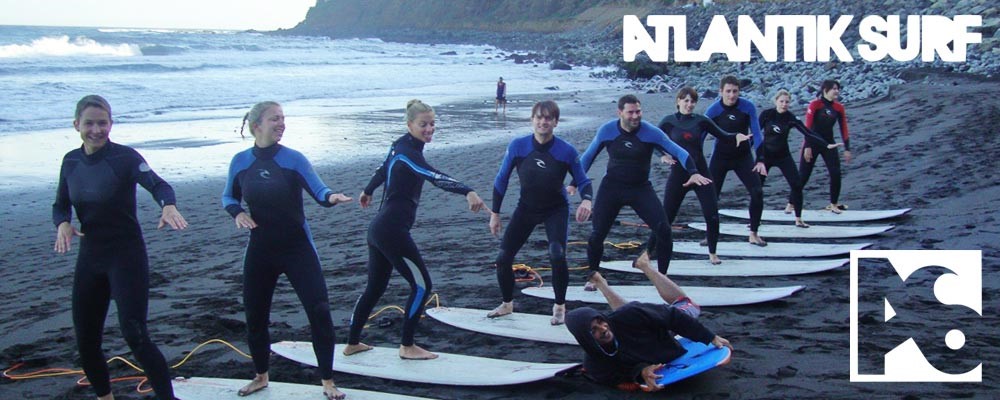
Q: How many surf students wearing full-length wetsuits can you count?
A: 9